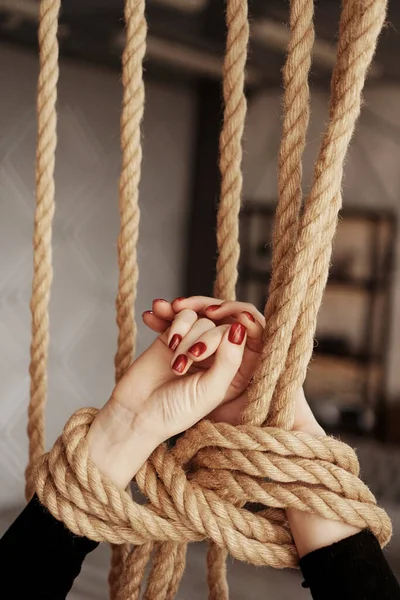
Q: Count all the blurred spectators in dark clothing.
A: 0